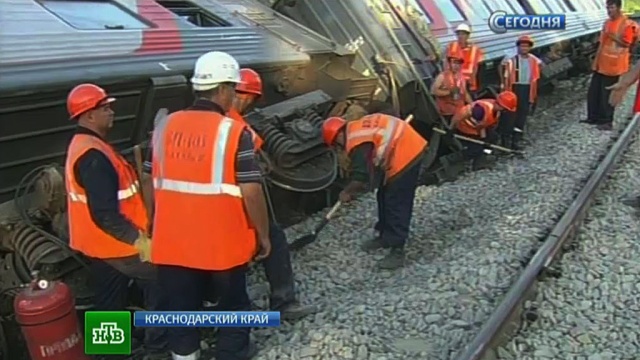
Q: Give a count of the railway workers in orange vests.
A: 9